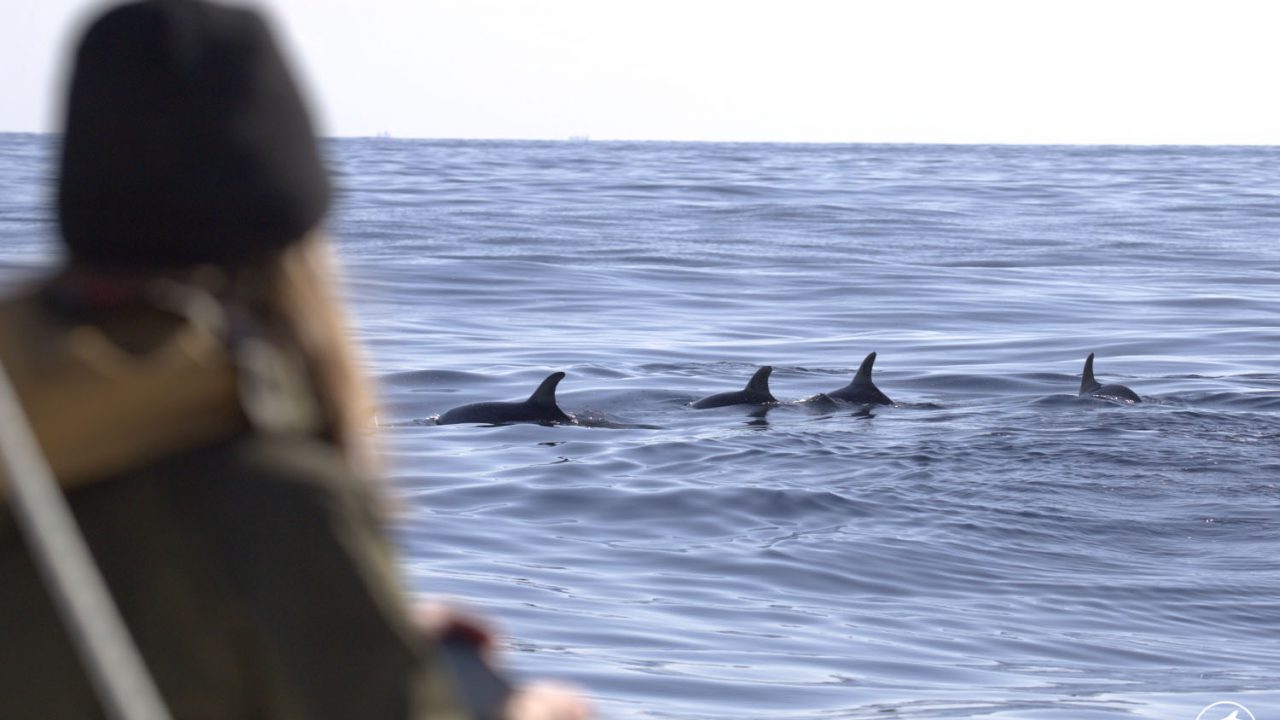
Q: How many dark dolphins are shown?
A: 4